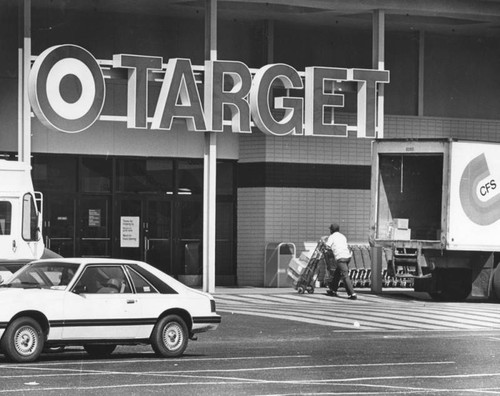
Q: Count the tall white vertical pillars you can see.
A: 3